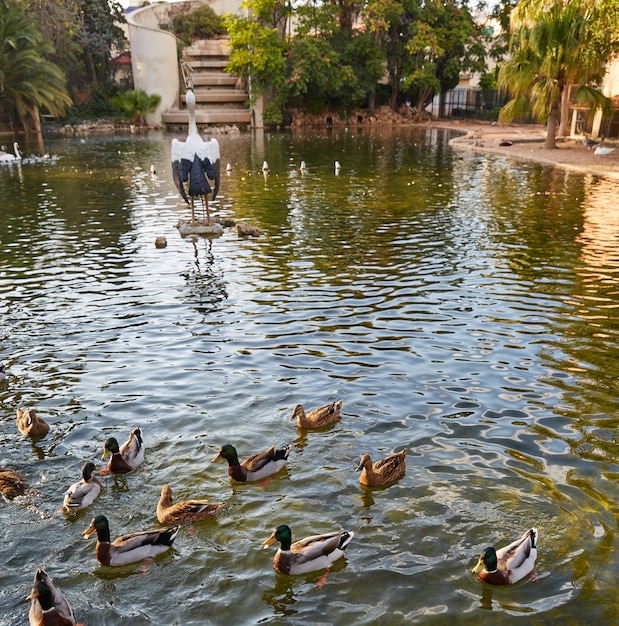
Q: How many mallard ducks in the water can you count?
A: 12